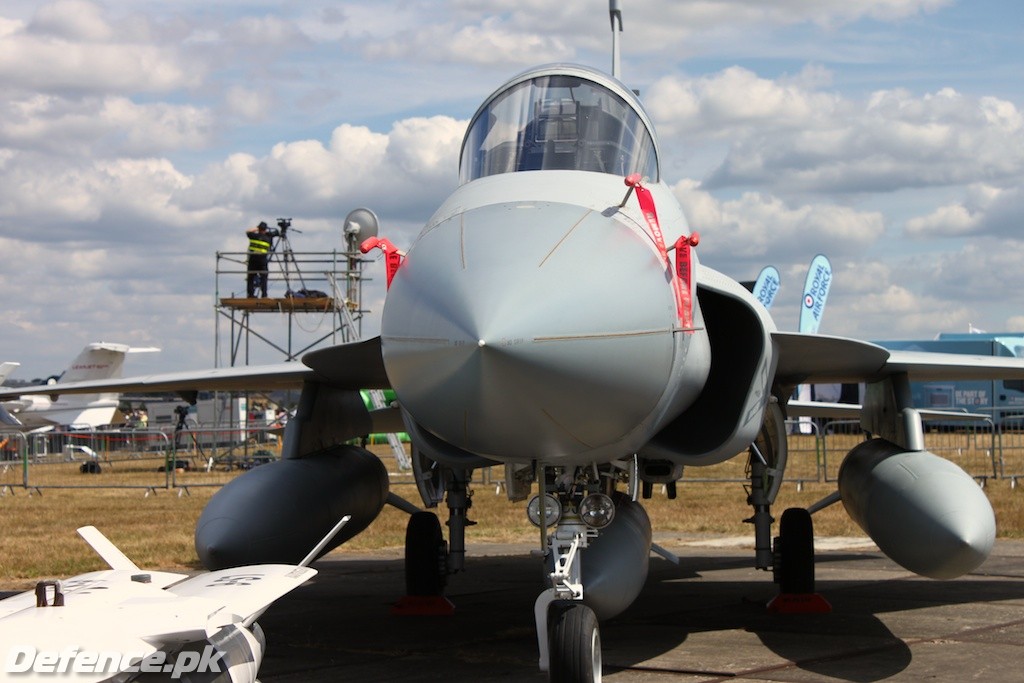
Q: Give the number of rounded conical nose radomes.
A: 1